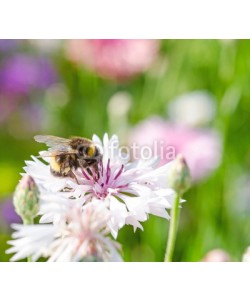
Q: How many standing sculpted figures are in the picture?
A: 0